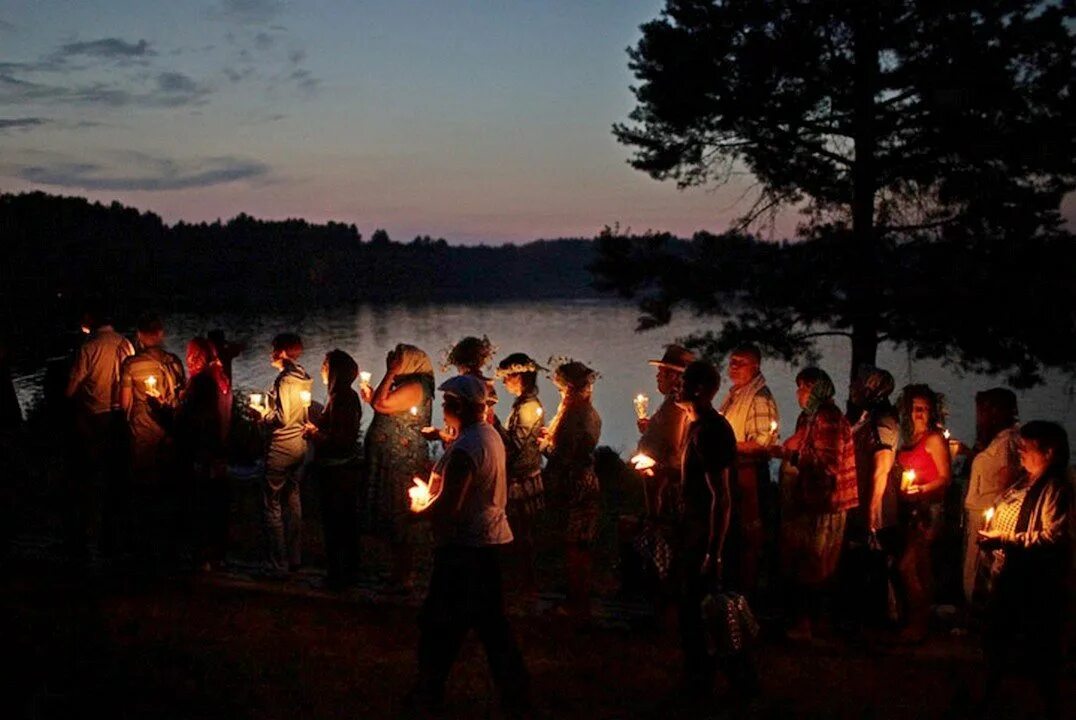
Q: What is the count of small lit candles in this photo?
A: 13